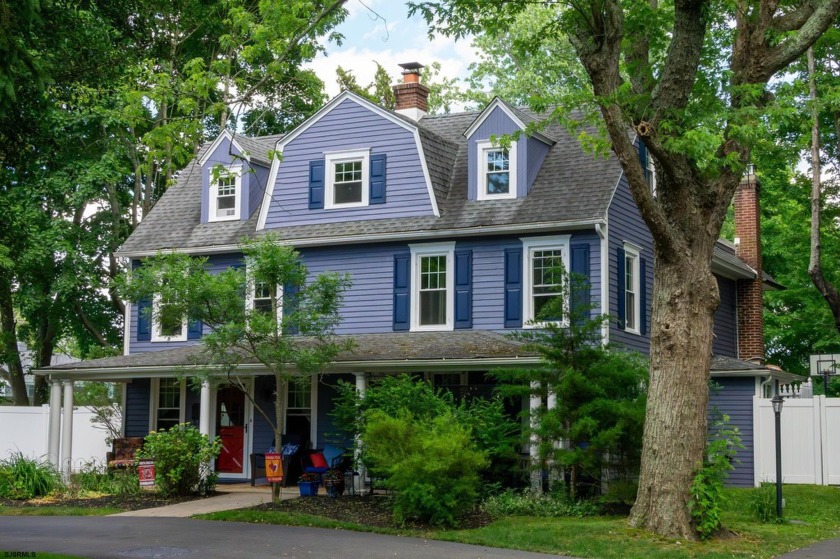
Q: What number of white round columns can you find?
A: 6